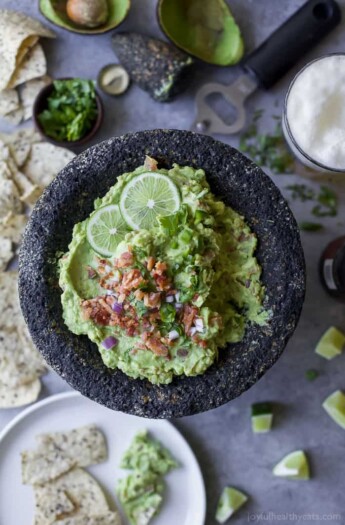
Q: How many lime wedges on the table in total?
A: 5